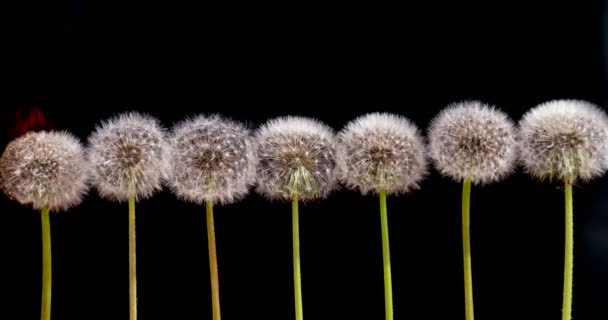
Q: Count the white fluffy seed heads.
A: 7